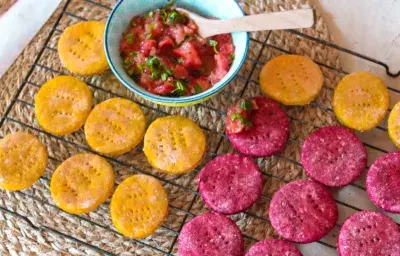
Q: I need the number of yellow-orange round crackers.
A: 10